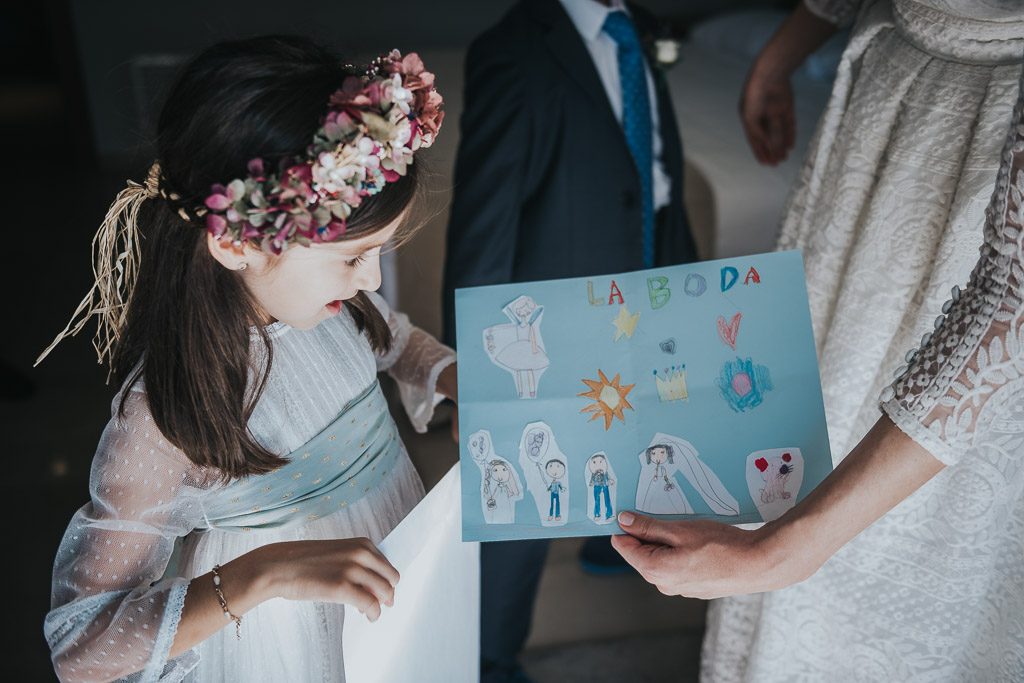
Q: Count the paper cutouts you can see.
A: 6